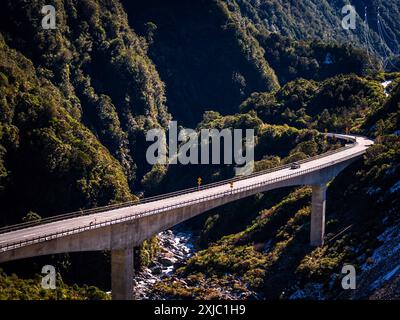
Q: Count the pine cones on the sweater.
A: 0